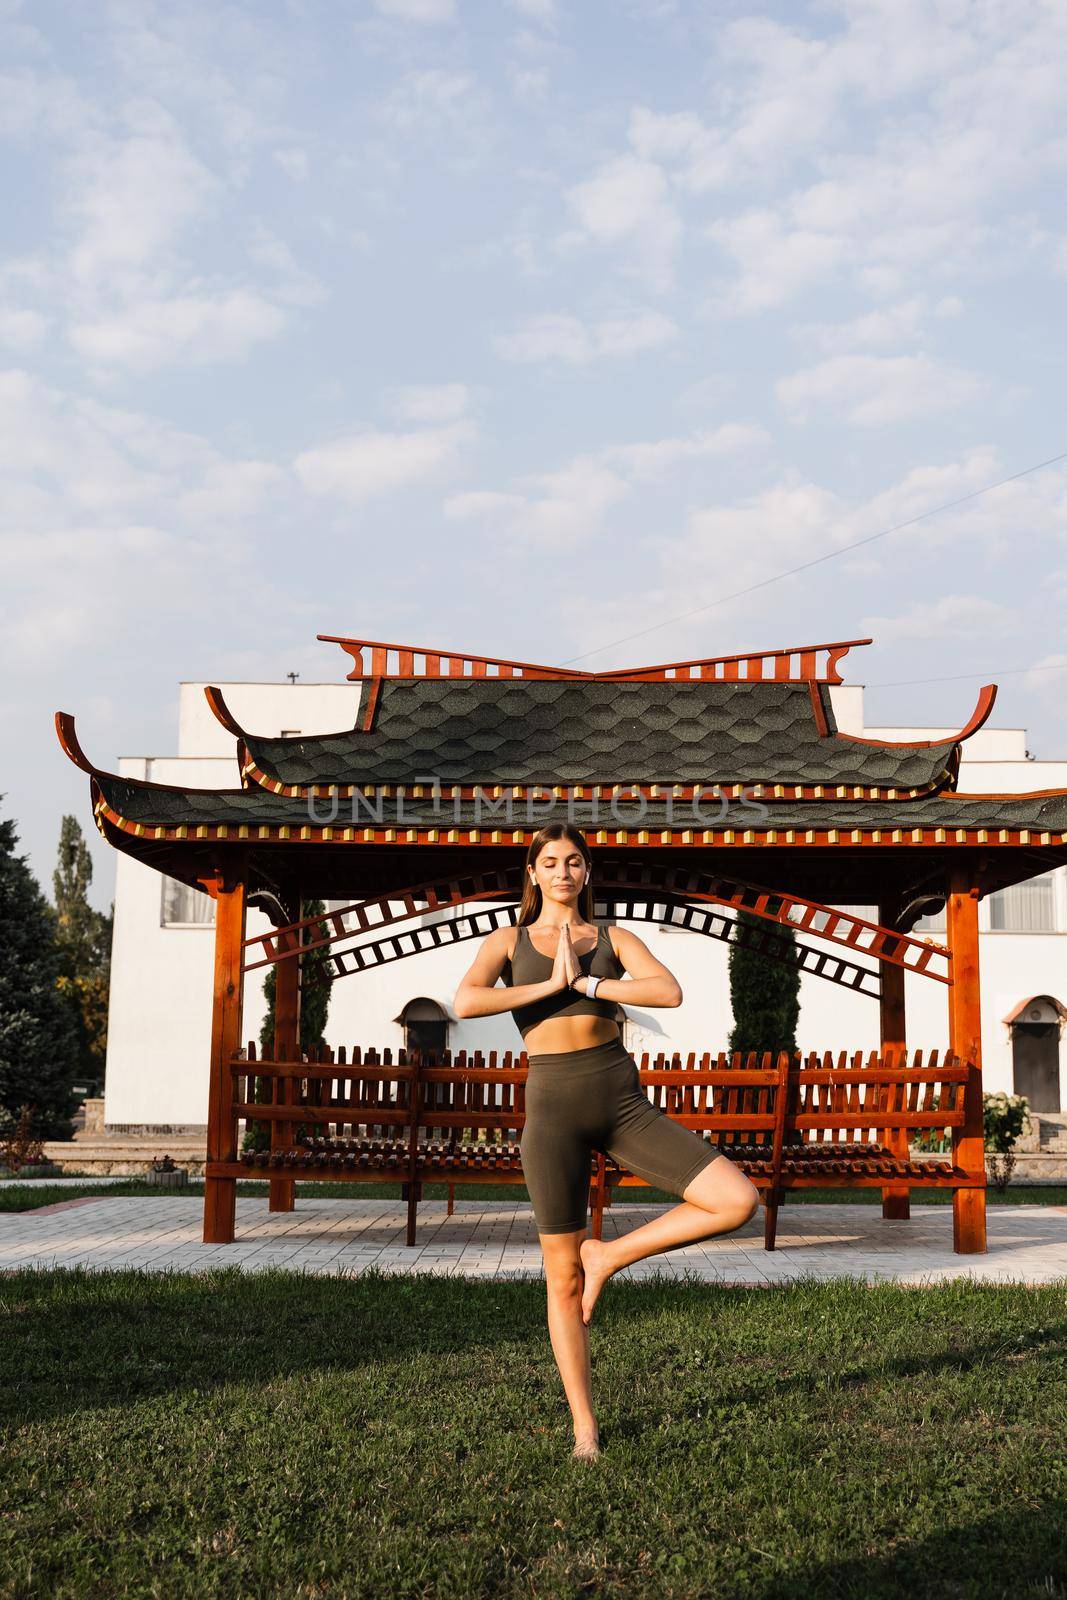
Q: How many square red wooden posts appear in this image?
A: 4